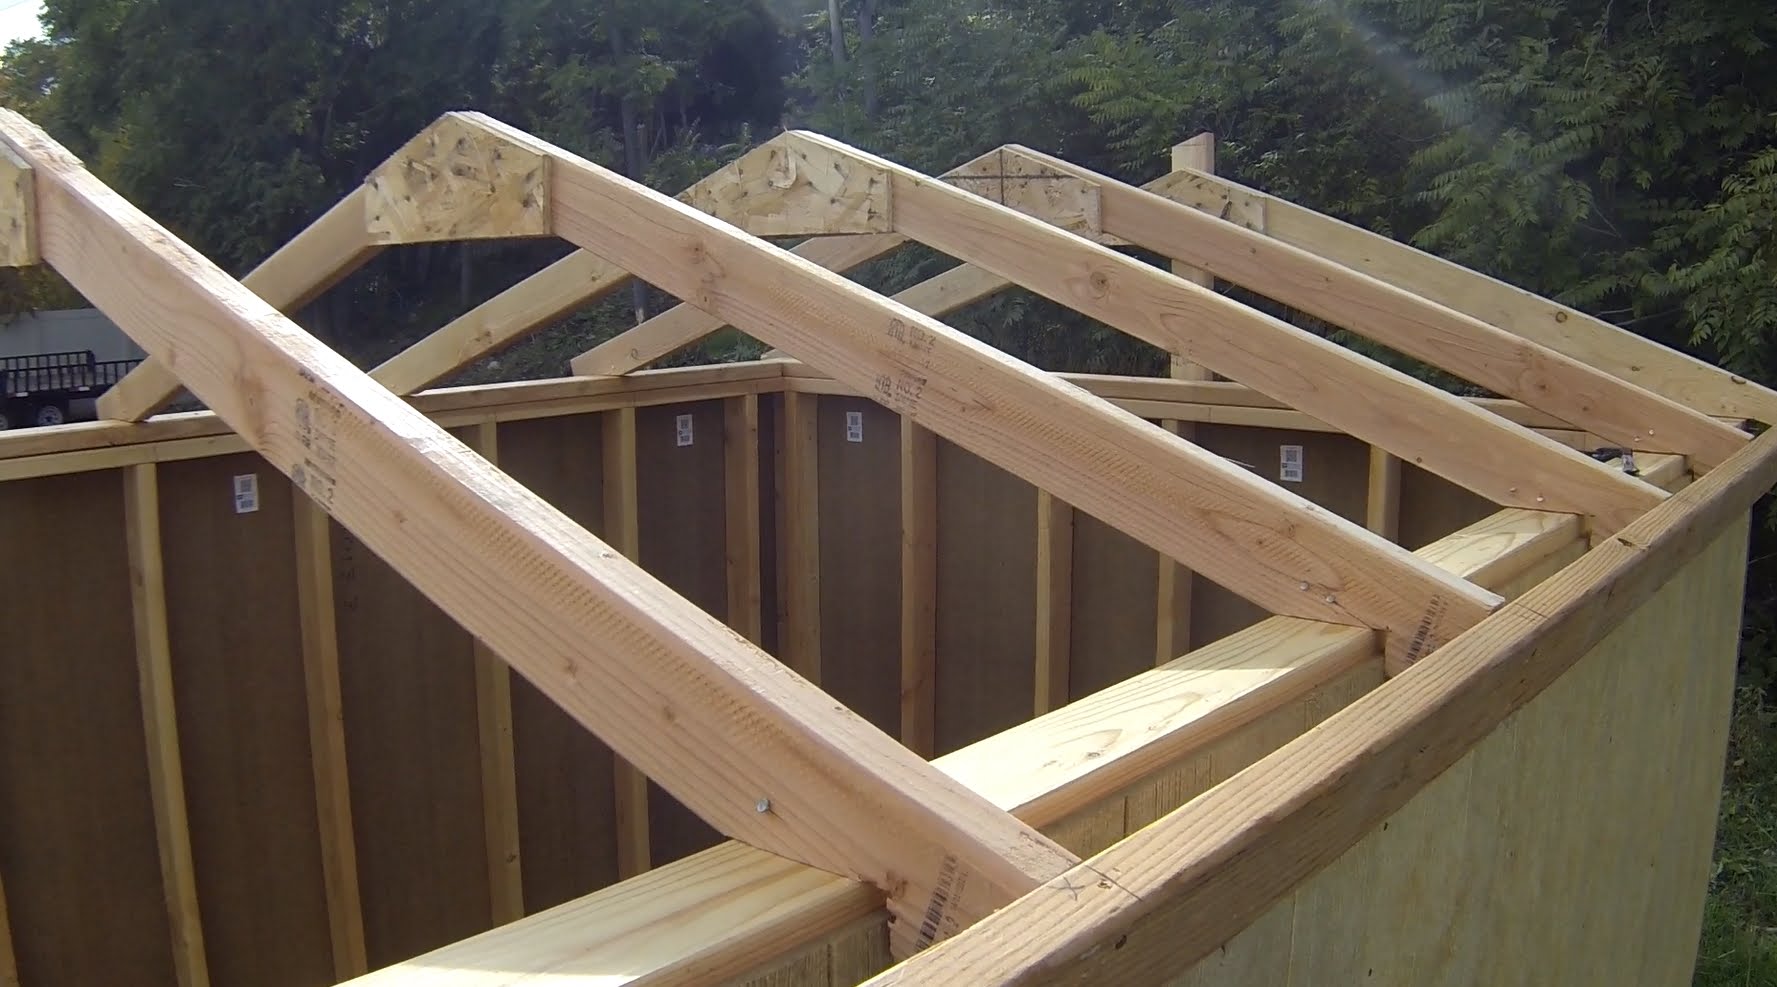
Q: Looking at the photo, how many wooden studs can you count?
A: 11